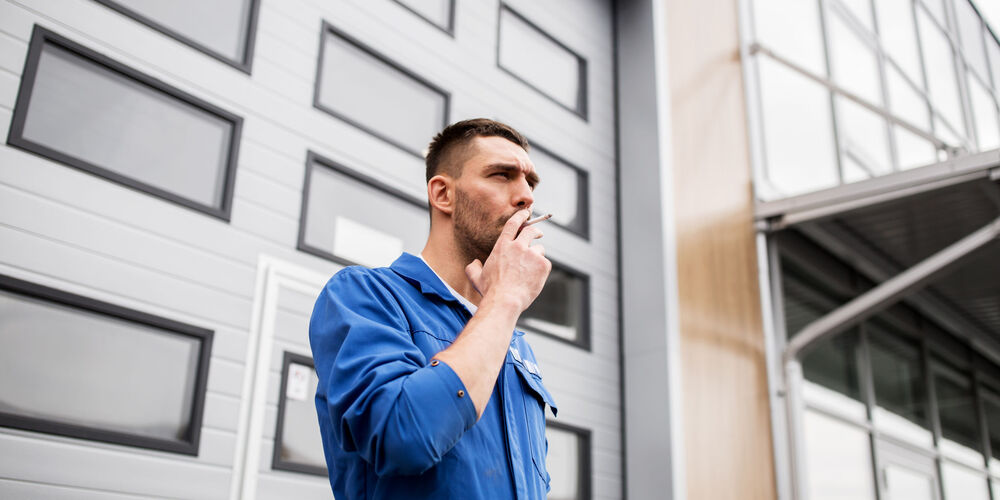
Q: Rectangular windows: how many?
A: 11